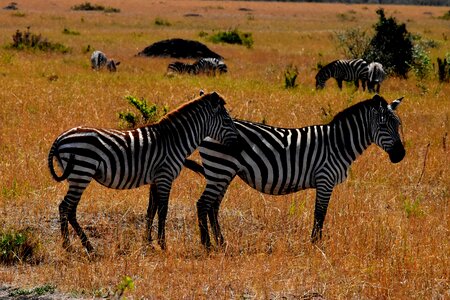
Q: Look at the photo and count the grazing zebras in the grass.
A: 5